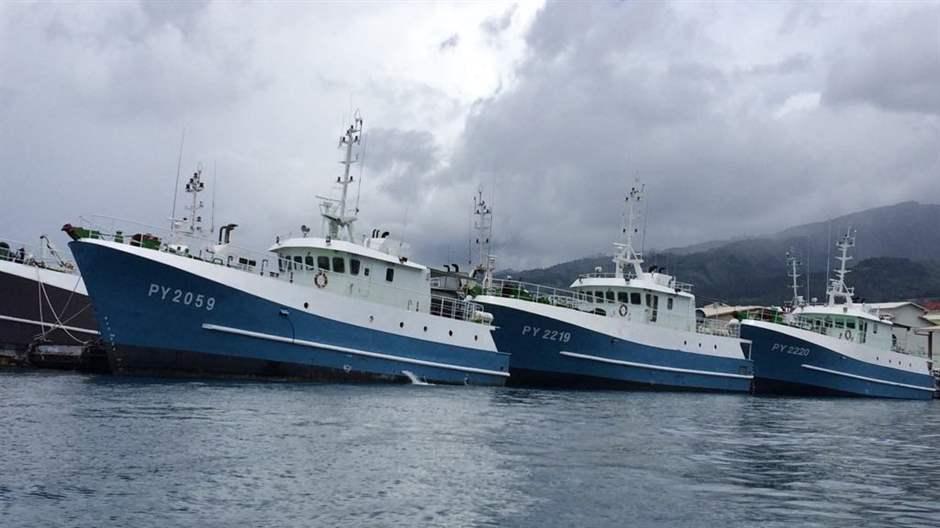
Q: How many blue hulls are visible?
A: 3